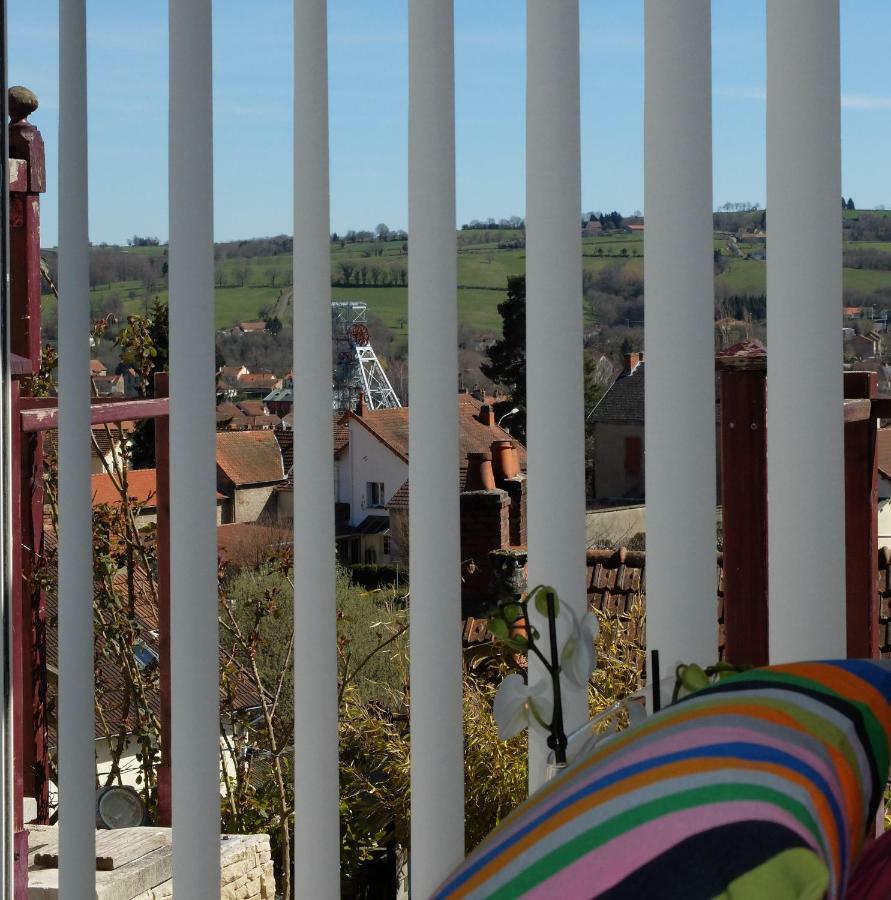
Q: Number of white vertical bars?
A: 7